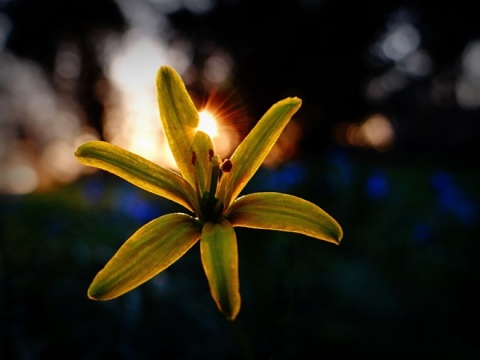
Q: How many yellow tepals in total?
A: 6